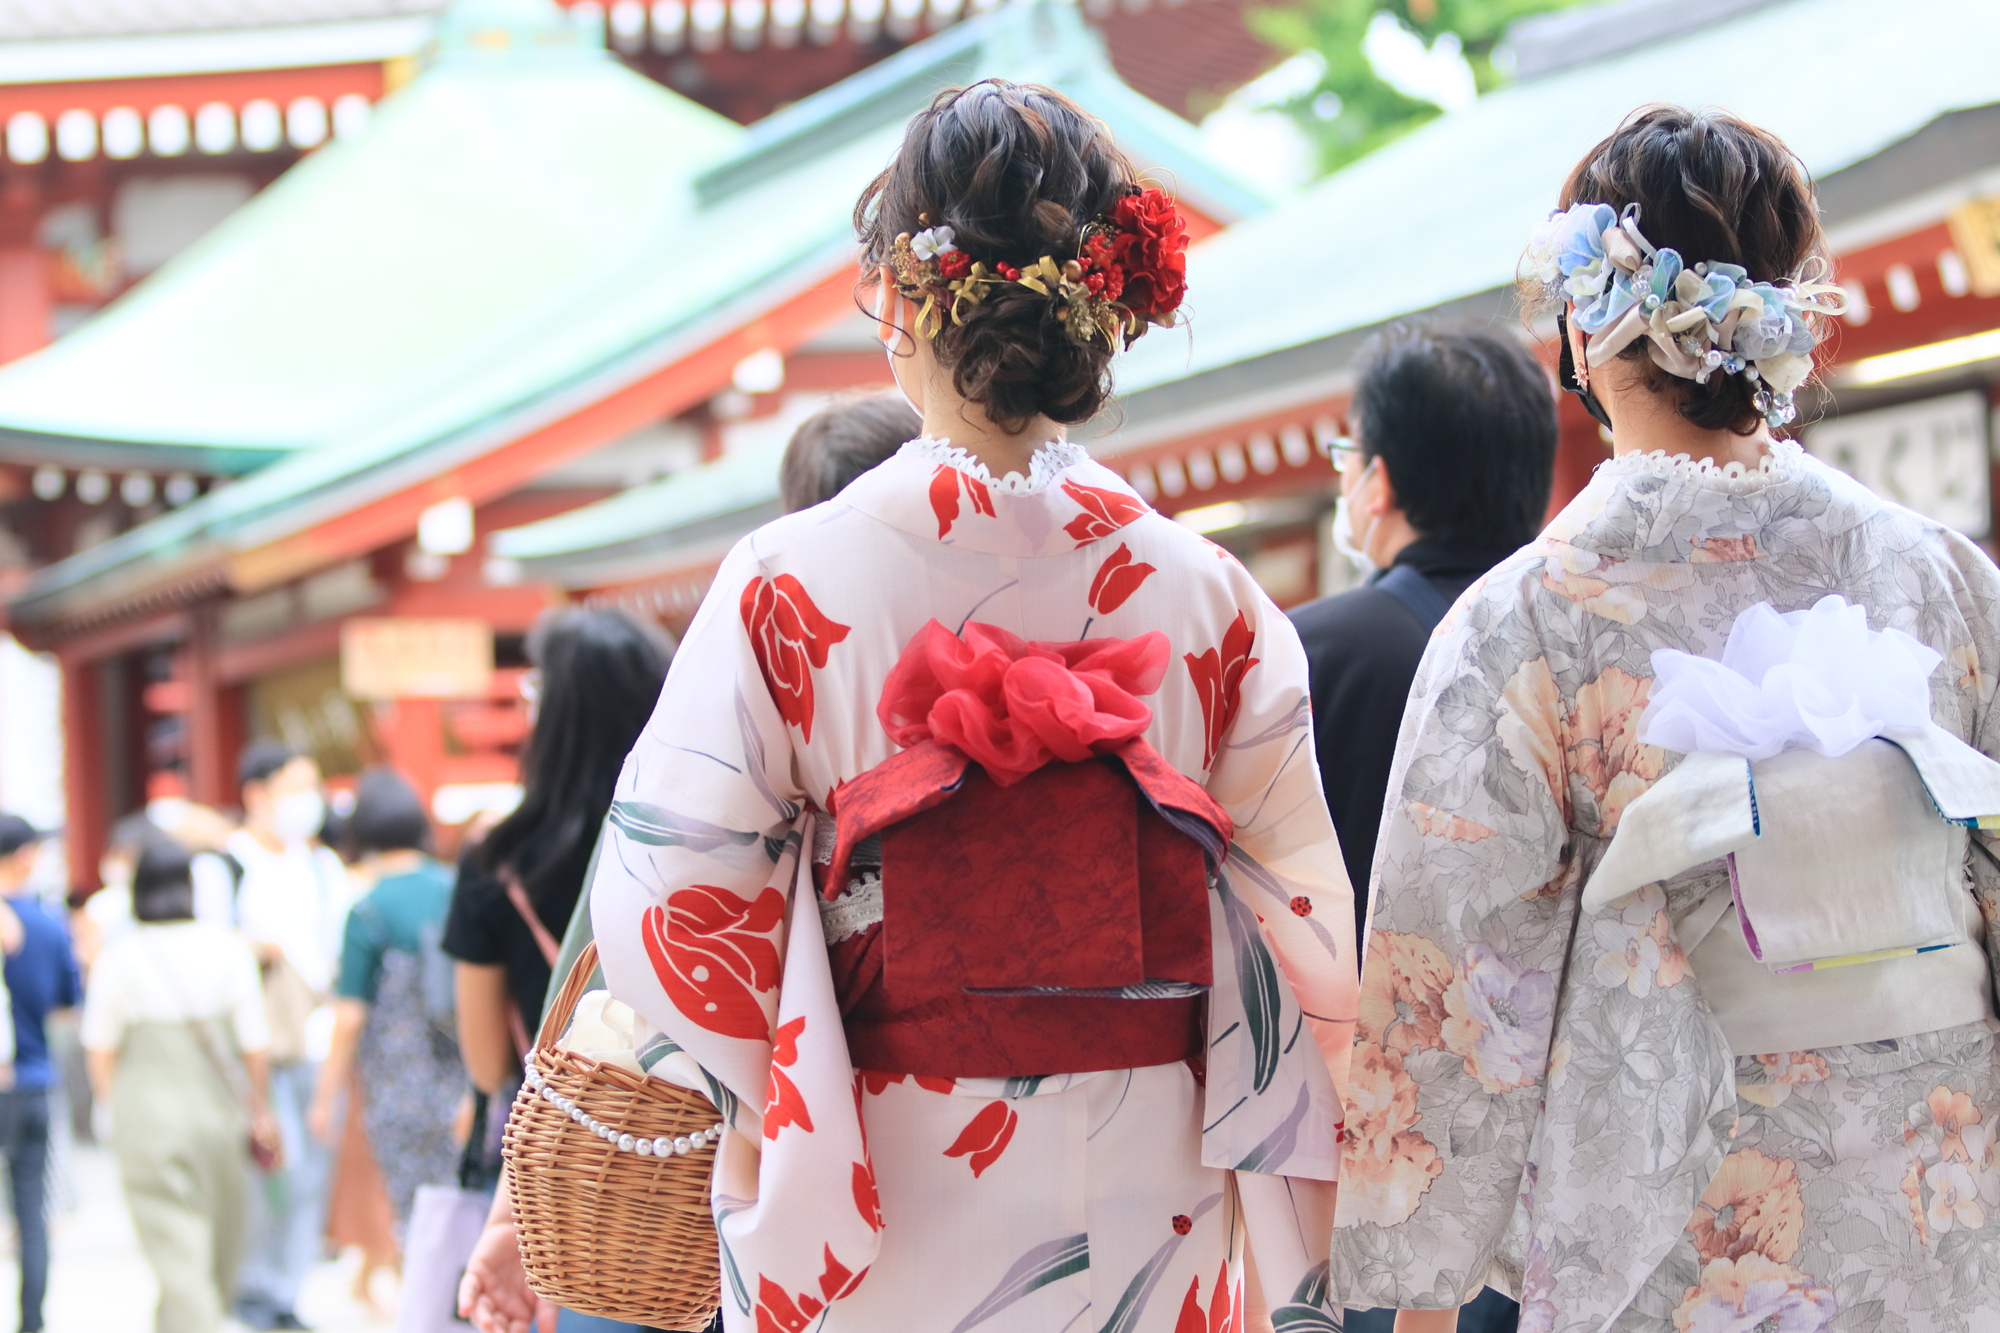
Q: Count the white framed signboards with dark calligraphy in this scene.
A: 1